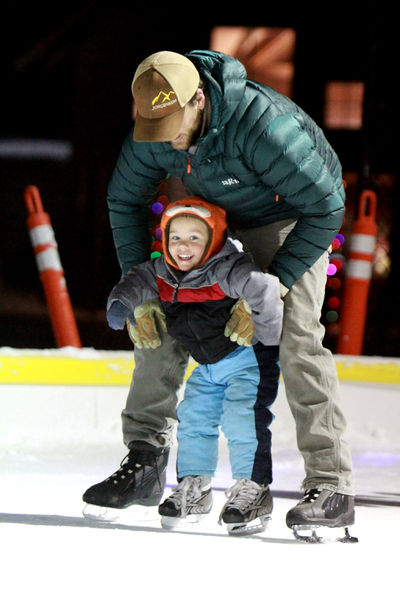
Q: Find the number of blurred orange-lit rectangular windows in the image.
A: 2